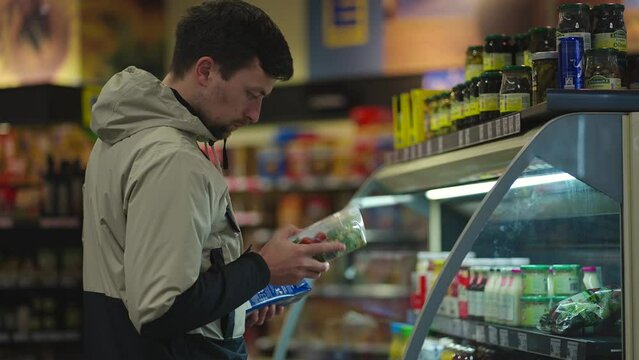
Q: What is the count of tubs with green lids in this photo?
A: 4